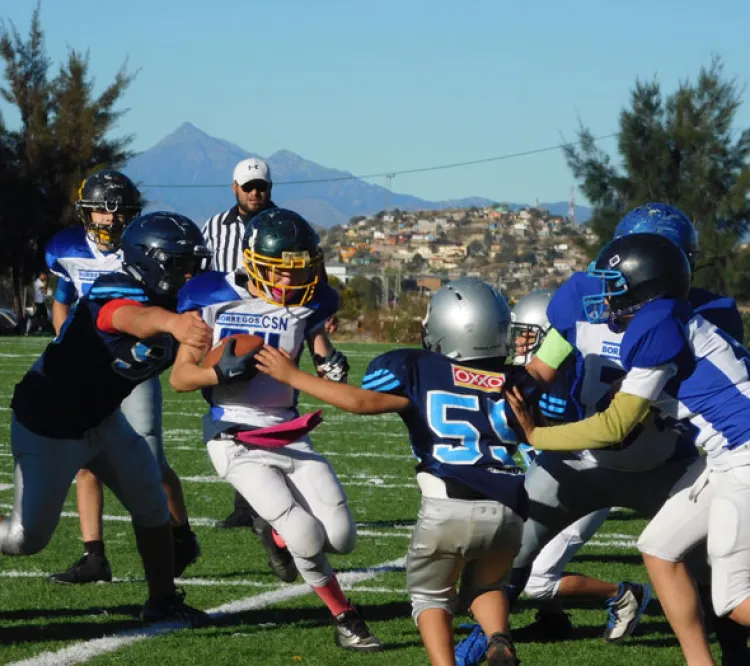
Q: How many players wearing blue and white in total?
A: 4